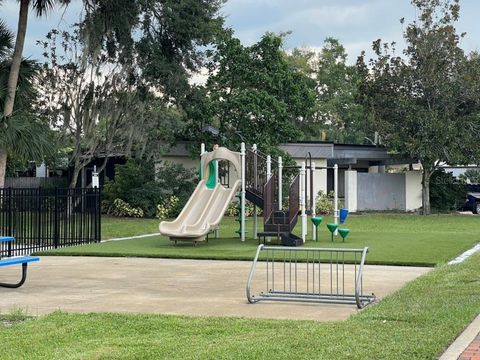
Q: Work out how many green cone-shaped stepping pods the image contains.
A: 3